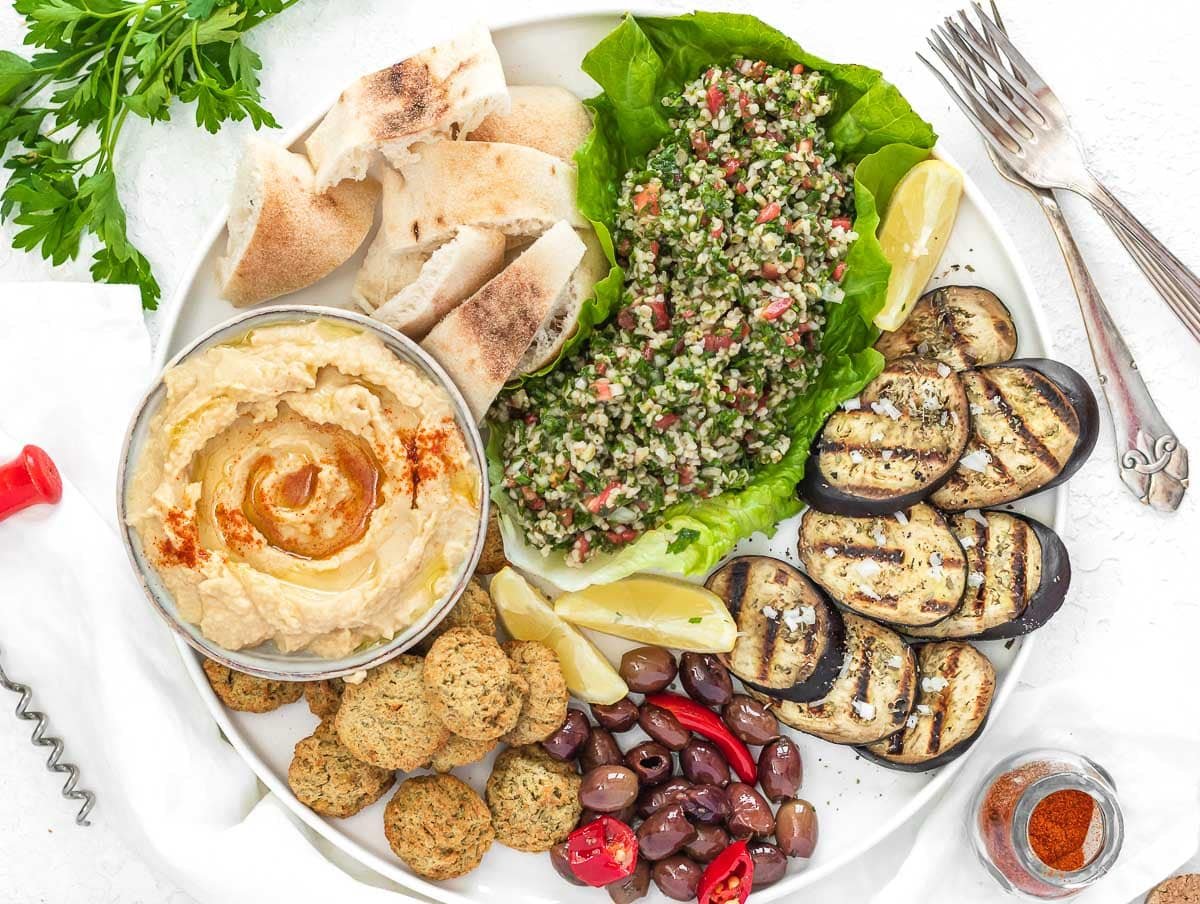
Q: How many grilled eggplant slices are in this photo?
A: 8